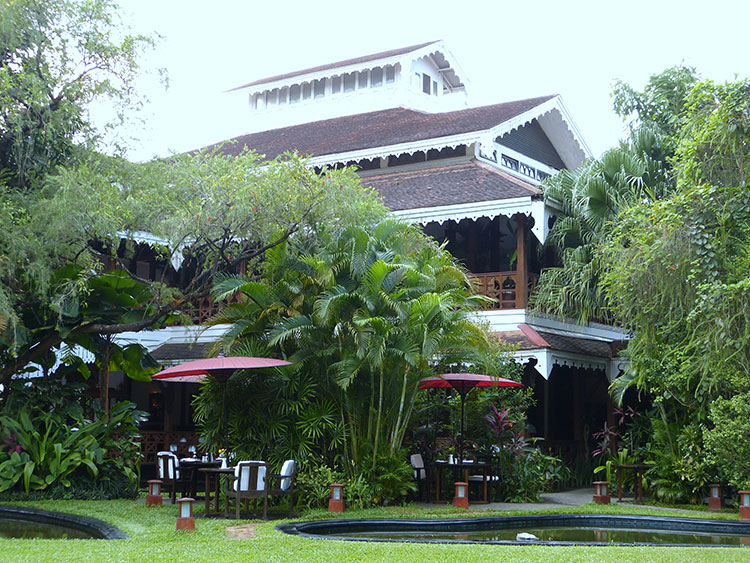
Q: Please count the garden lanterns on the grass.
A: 7